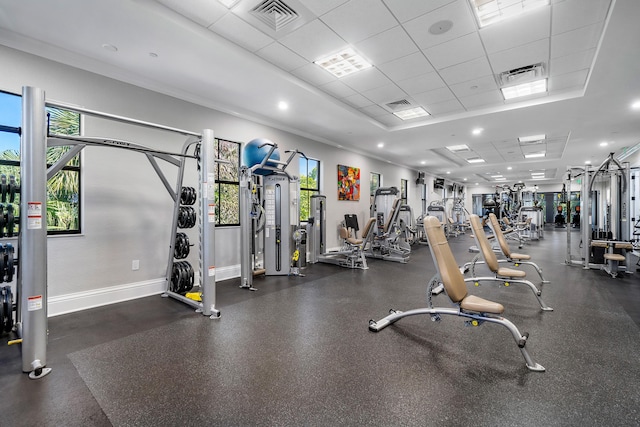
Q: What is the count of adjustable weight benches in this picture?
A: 3